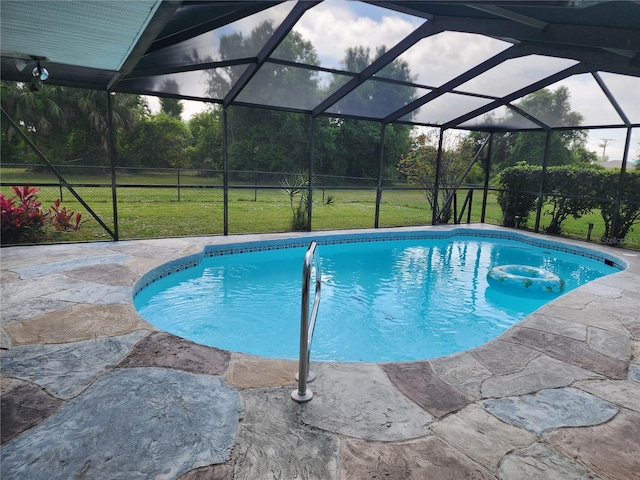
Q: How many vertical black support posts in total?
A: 8